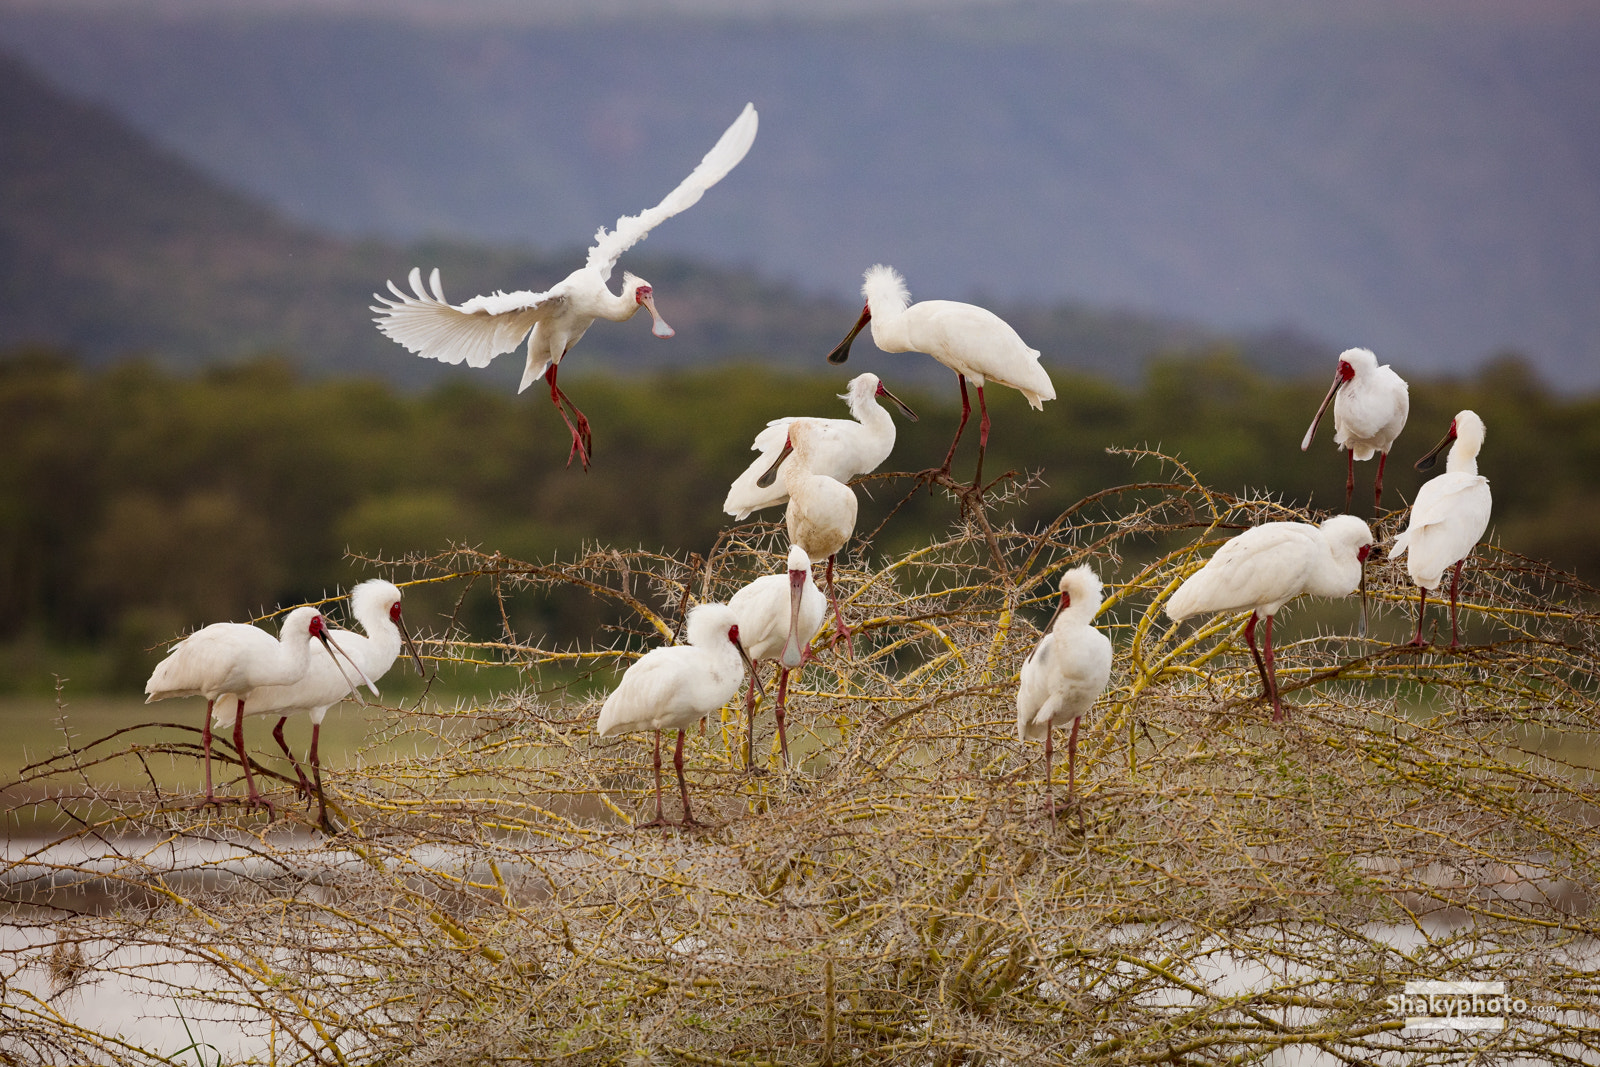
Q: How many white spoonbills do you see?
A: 12